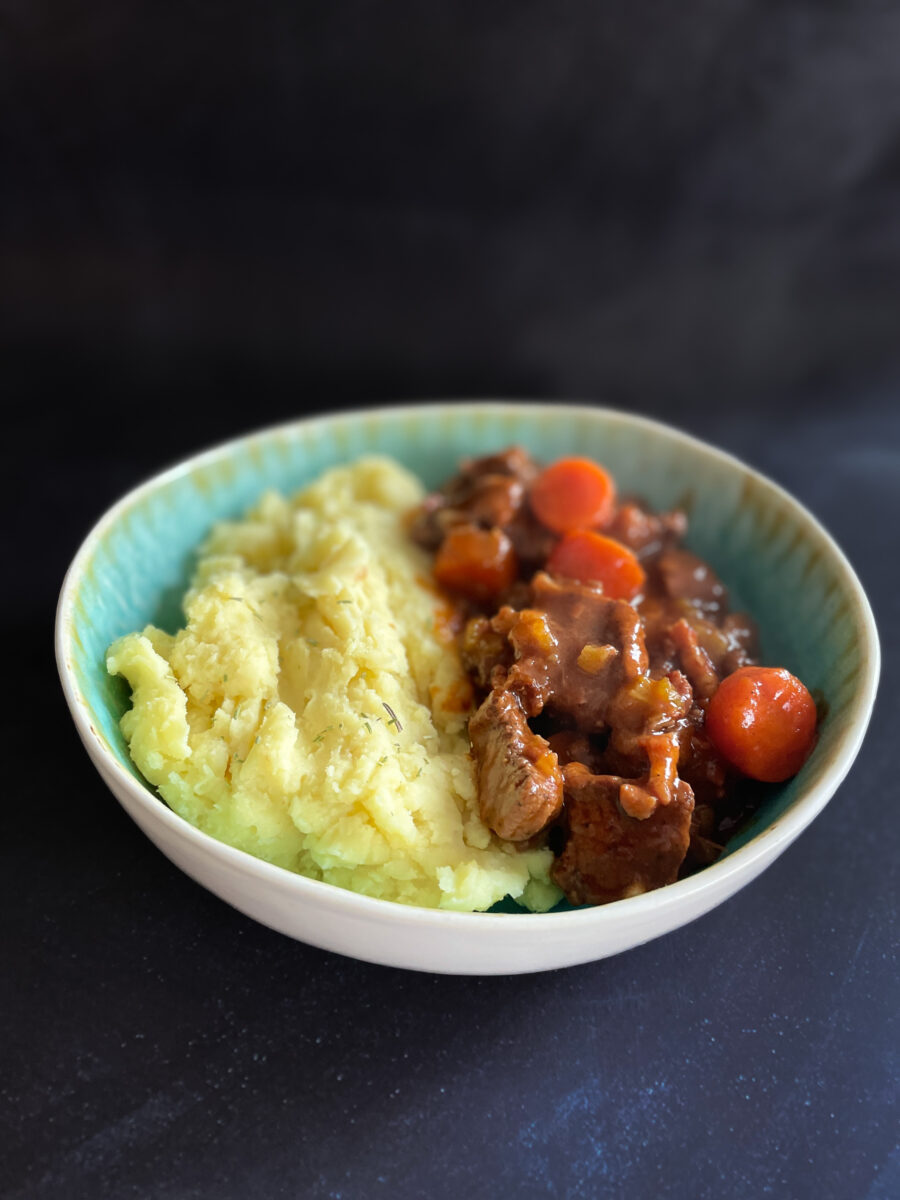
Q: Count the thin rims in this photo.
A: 1